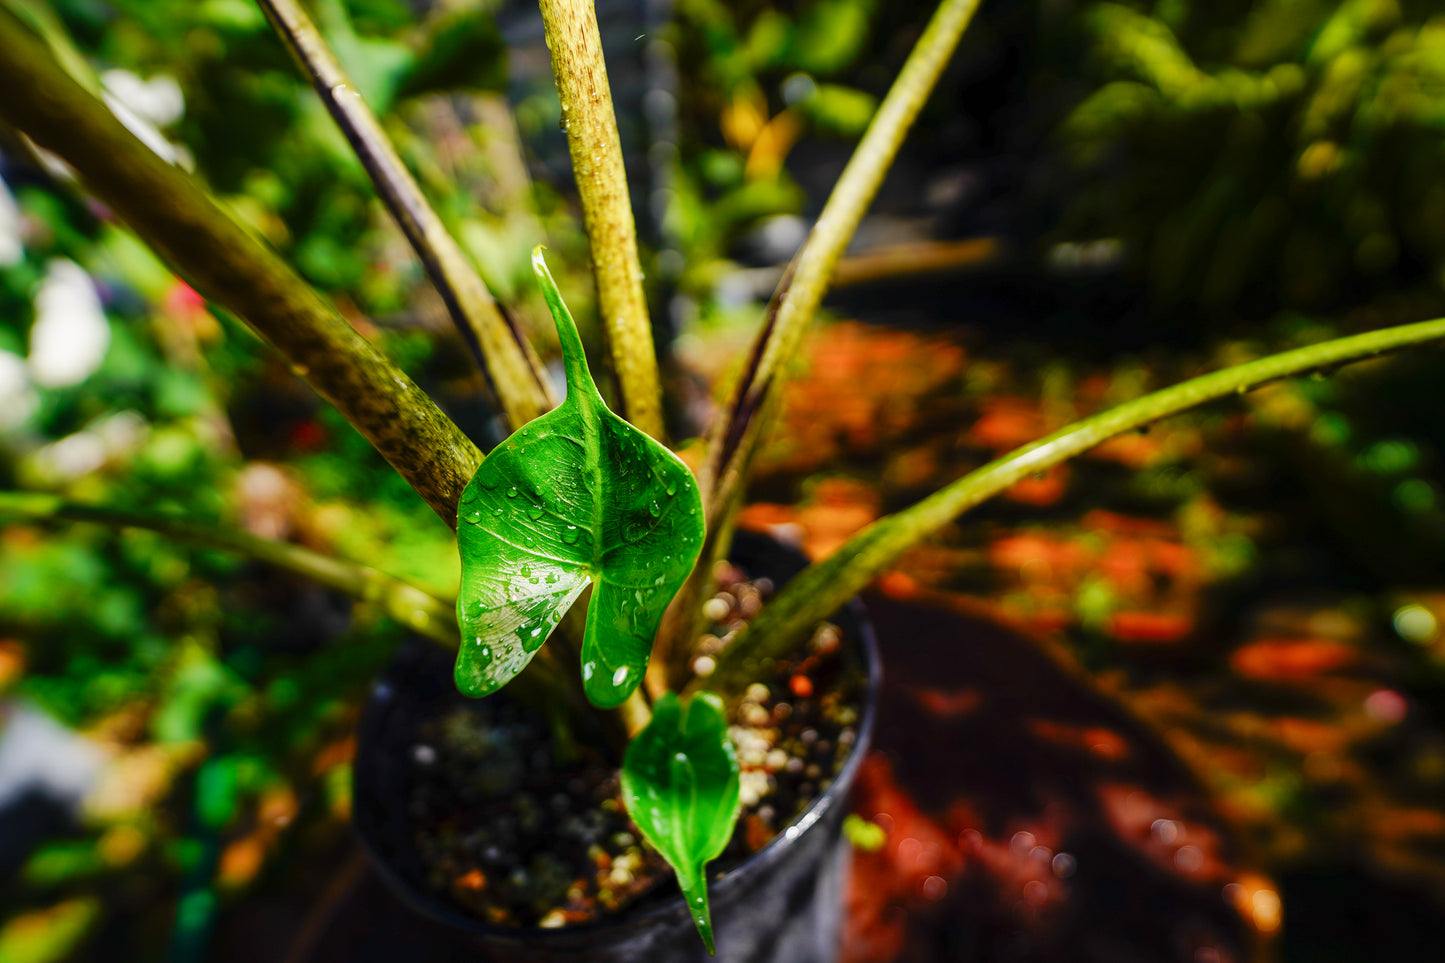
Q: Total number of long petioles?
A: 6